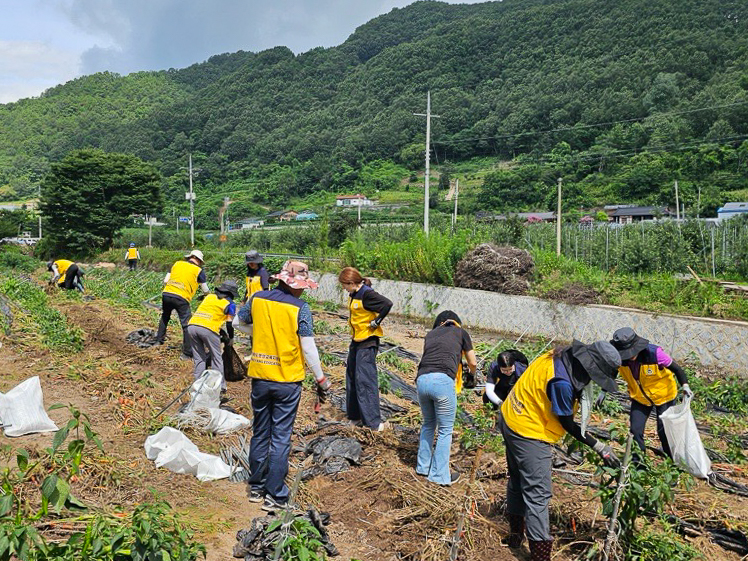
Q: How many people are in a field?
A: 11